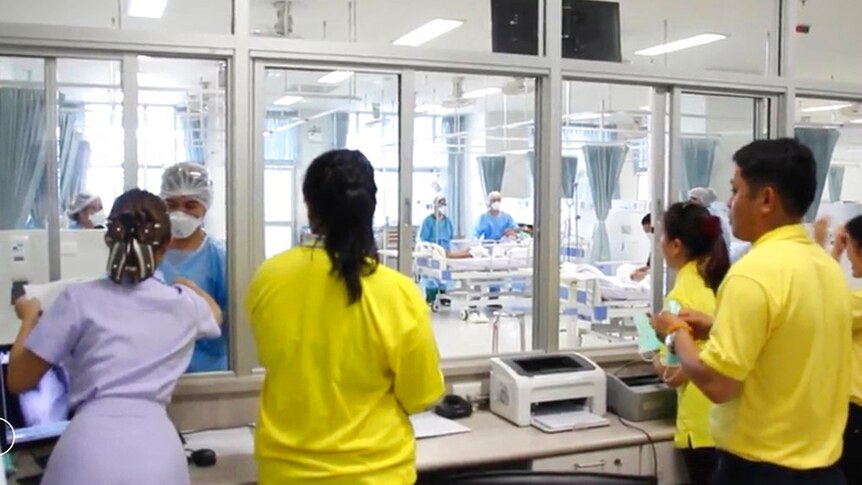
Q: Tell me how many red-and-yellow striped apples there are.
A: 0